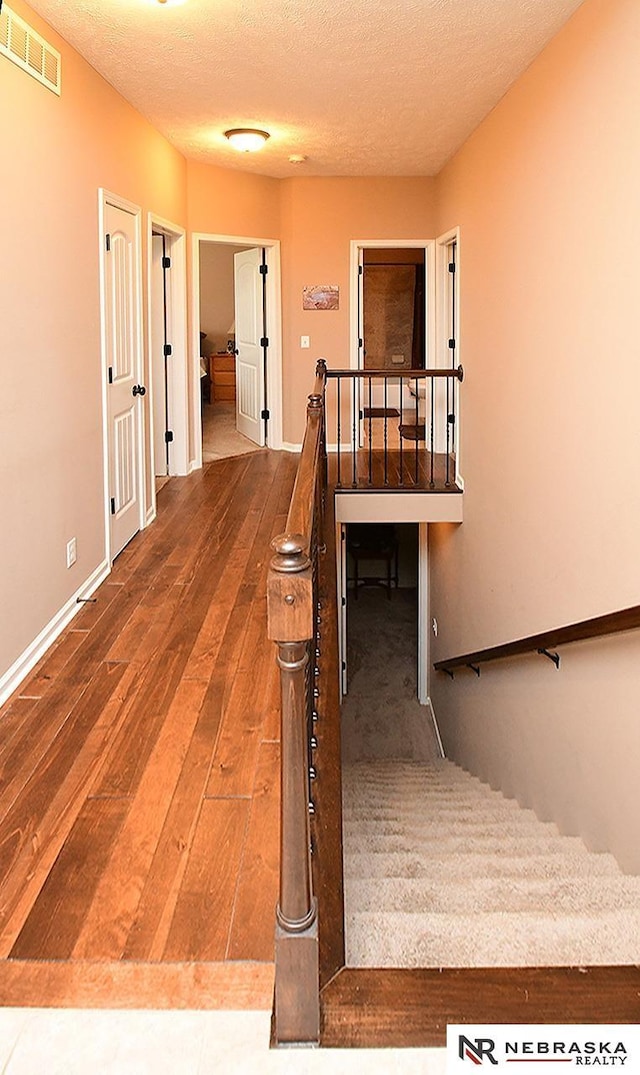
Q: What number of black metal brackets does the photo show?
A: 3